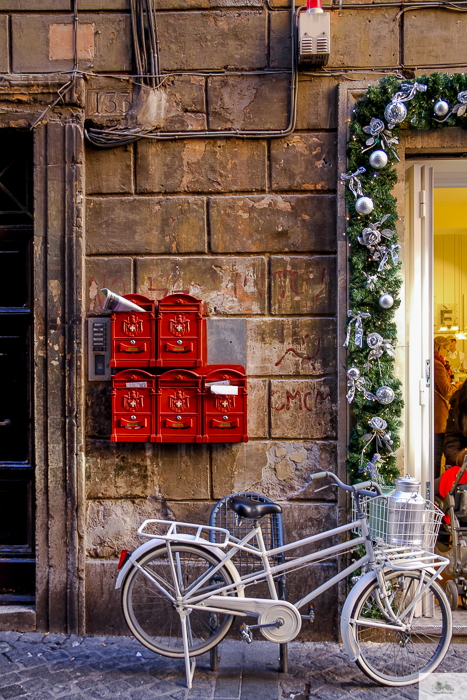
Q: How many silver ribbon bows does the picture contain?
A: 5